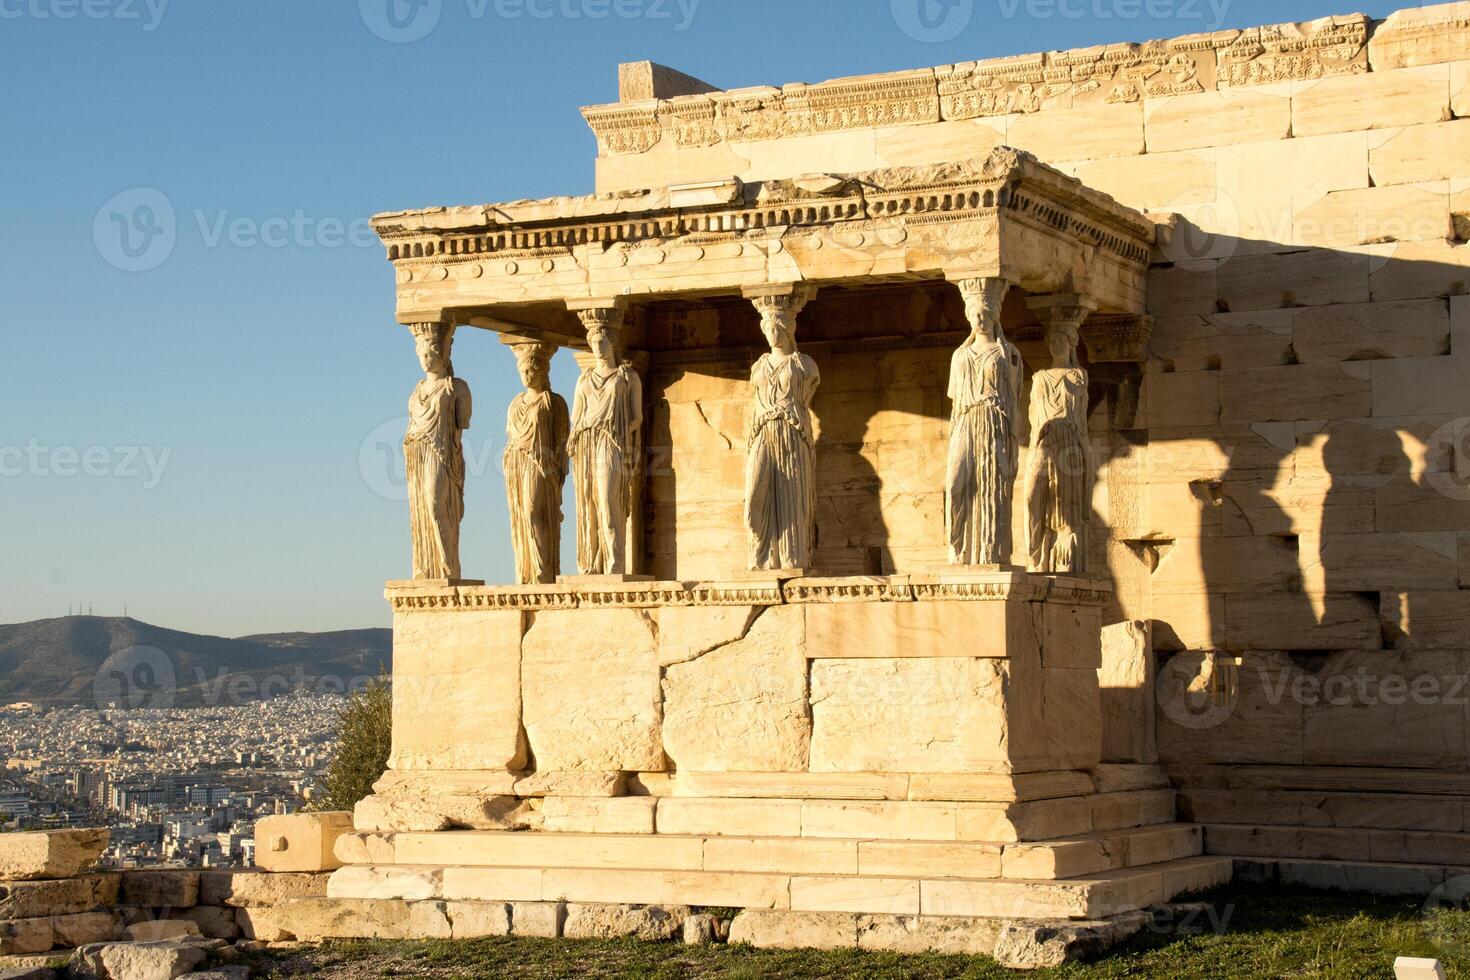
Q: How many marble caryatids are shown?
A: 6